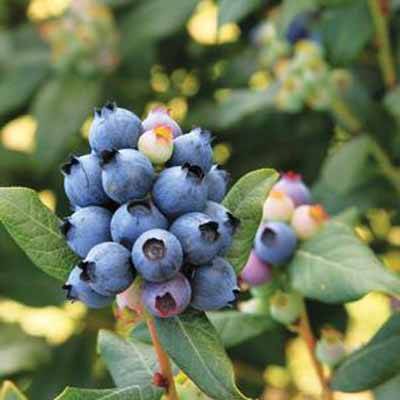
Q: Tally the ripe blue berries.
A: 15